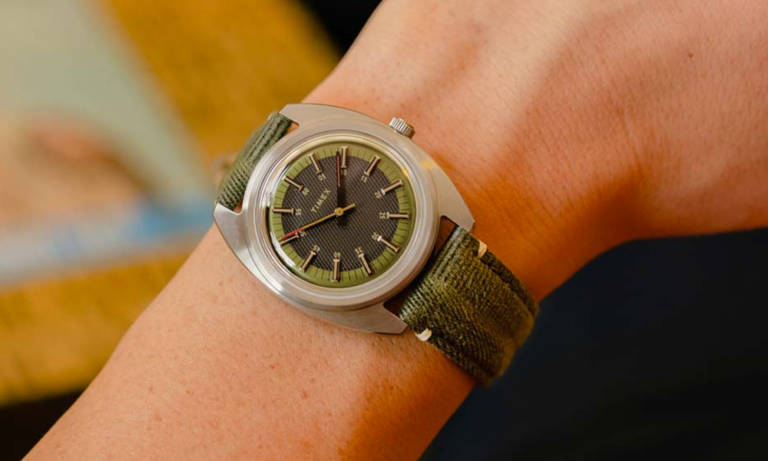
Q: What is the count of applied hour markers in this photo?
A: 12